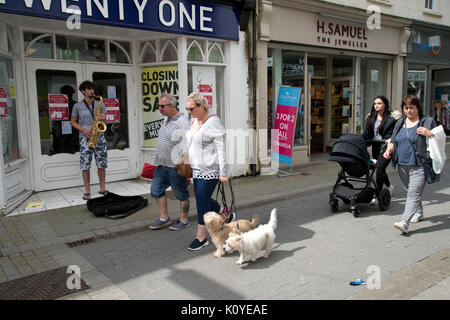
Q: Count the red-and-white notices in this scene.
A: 4